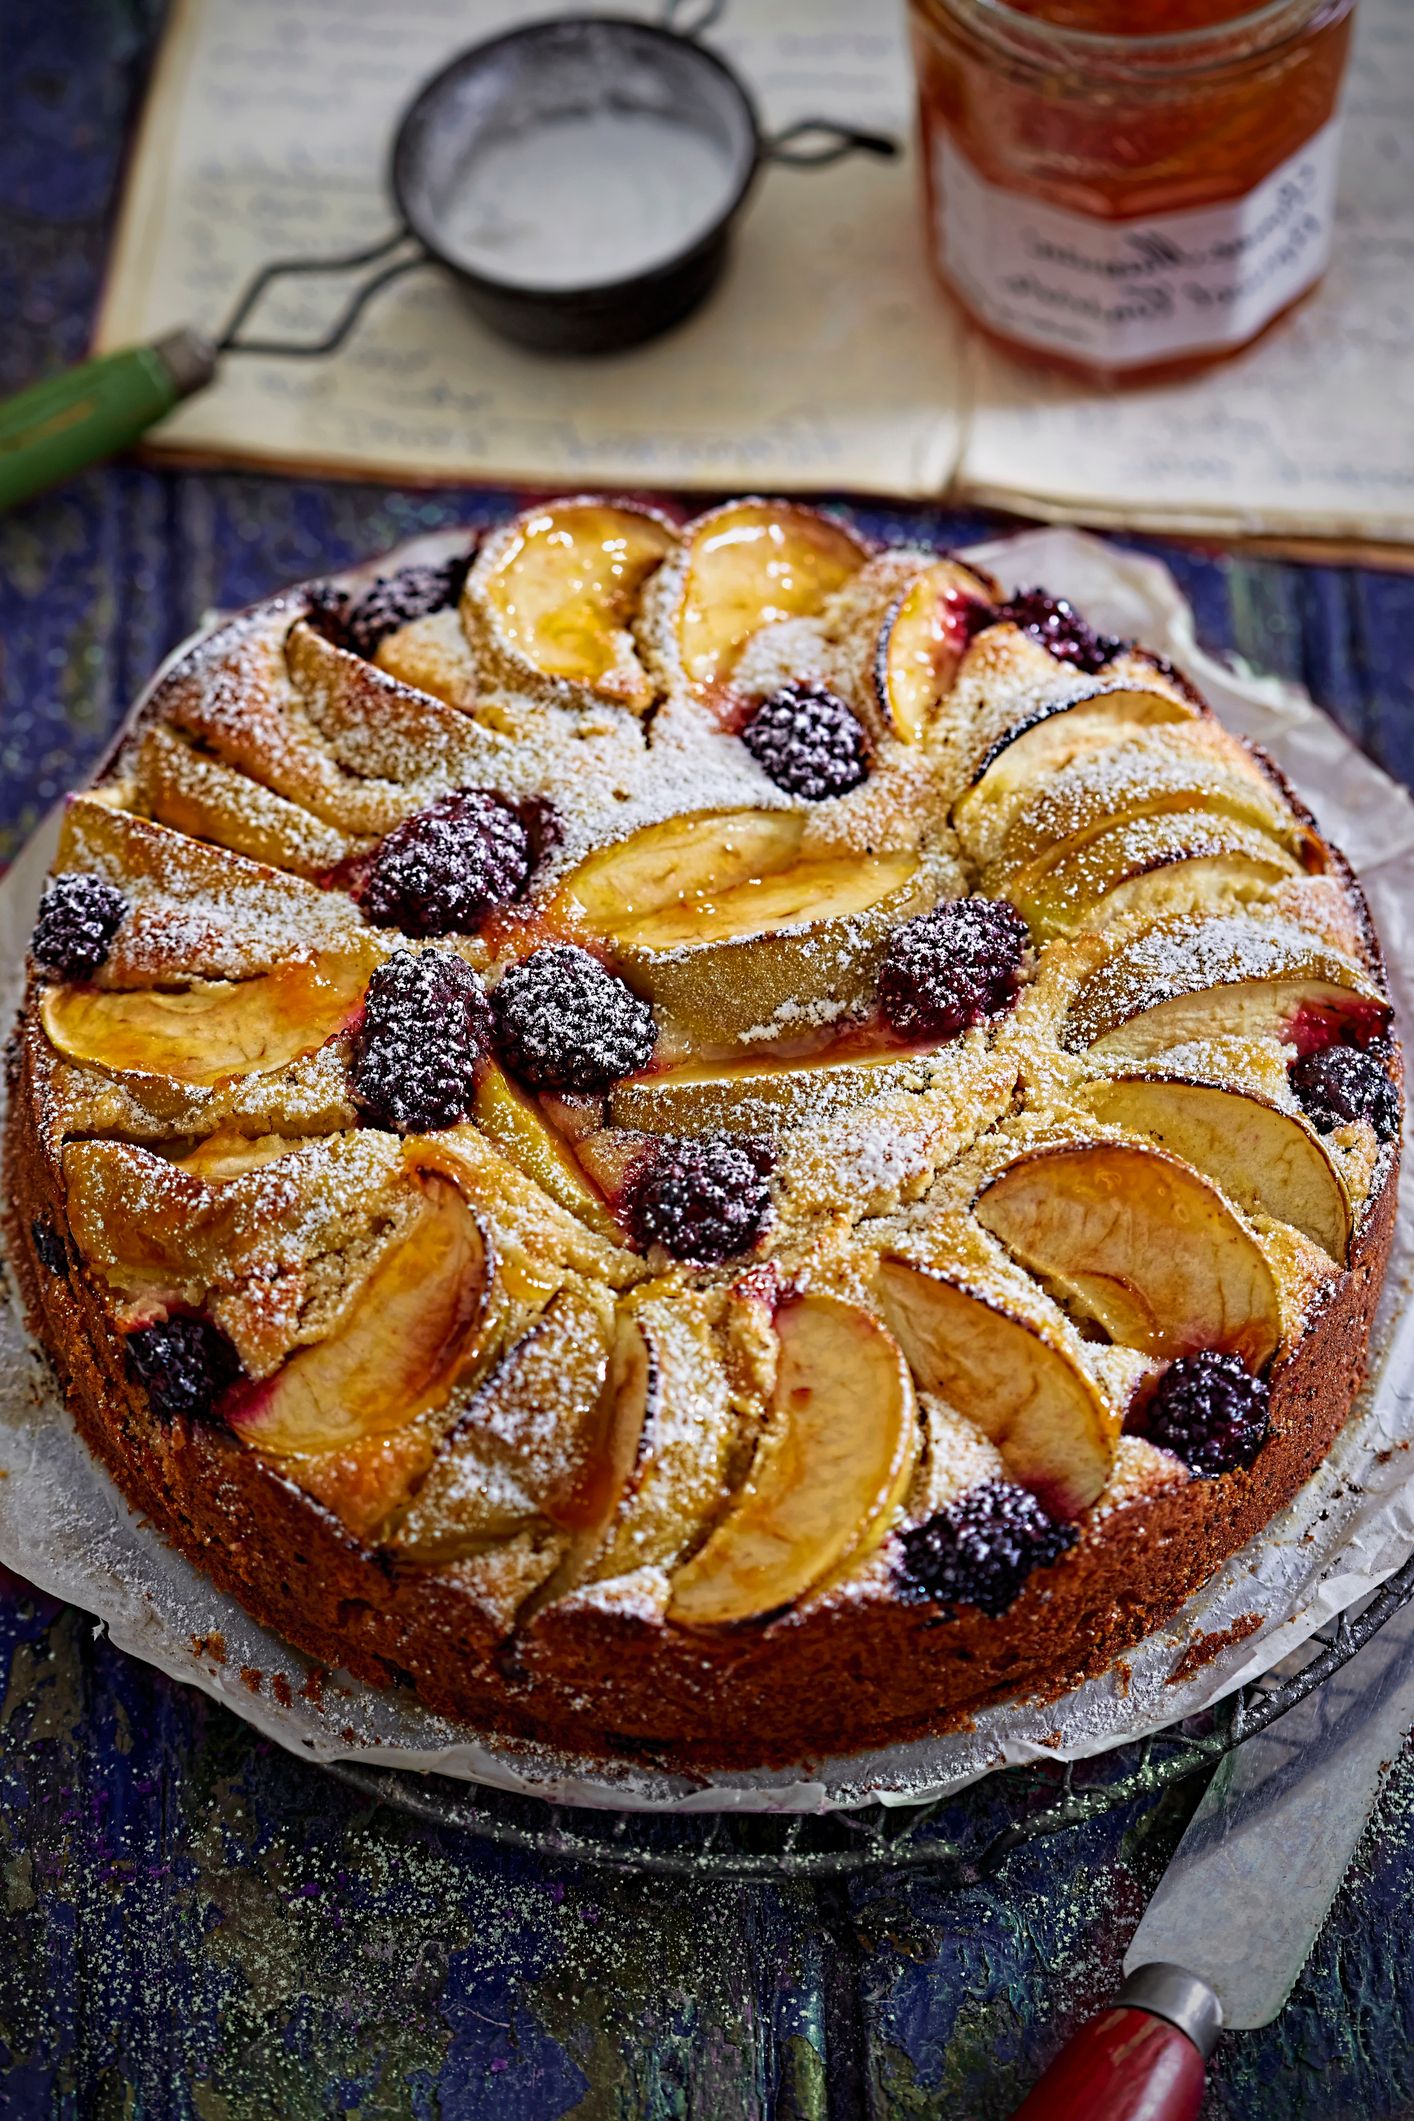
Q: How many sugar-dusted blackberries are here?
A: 13